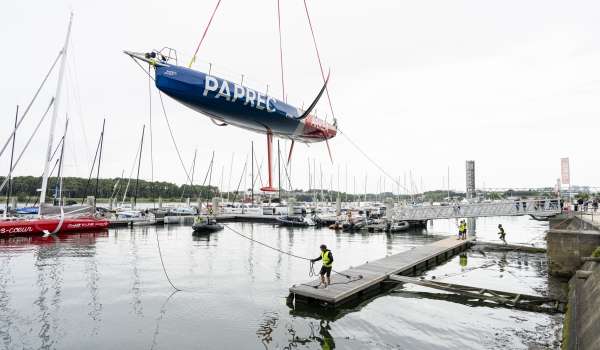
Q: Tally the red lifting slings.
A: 3